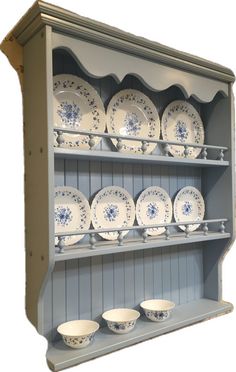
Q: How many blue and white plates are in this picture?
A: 7